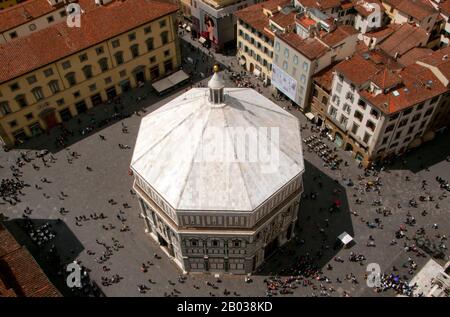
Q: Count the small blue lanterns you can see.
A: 0